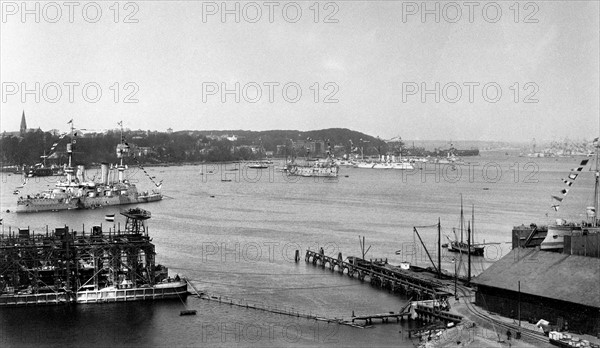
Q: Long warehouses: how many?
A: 1